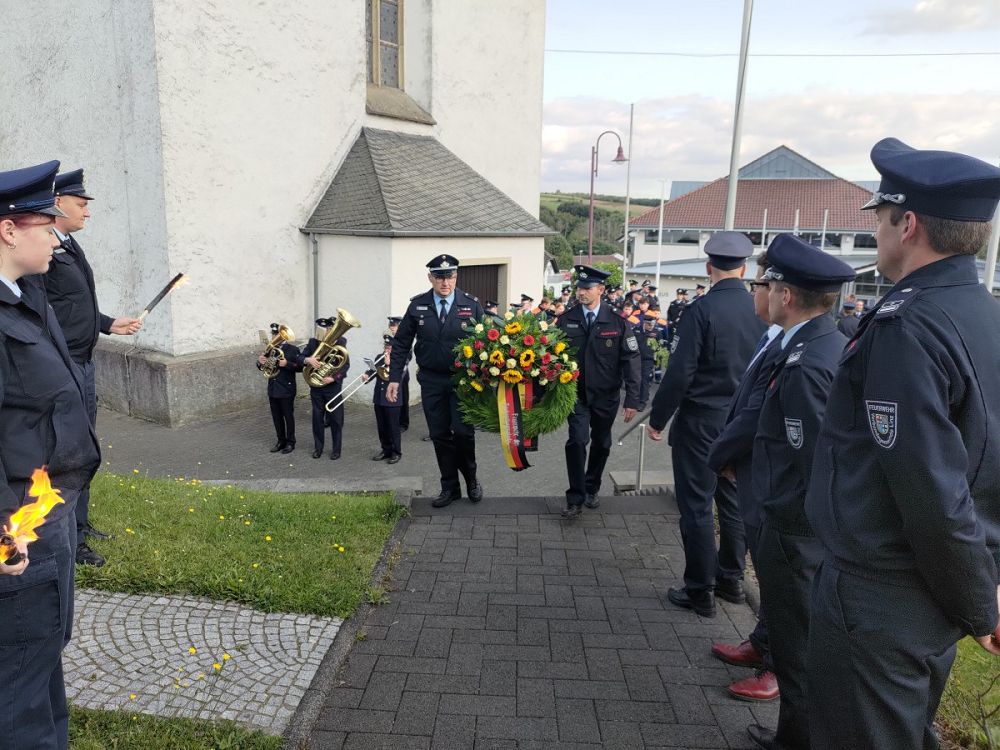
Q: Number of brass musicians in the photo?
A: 3